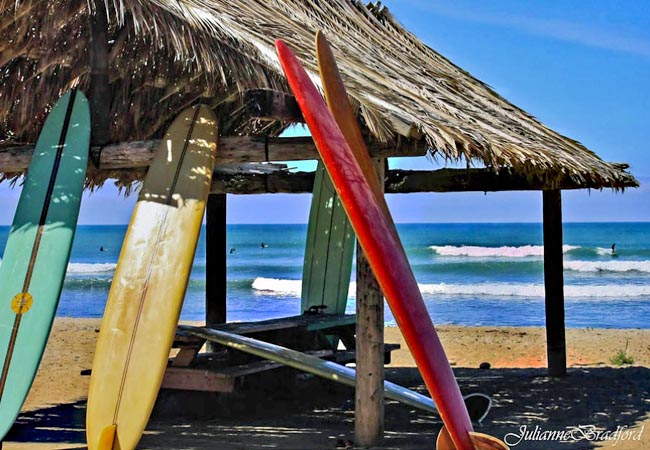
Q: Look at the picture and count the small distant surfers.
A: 4